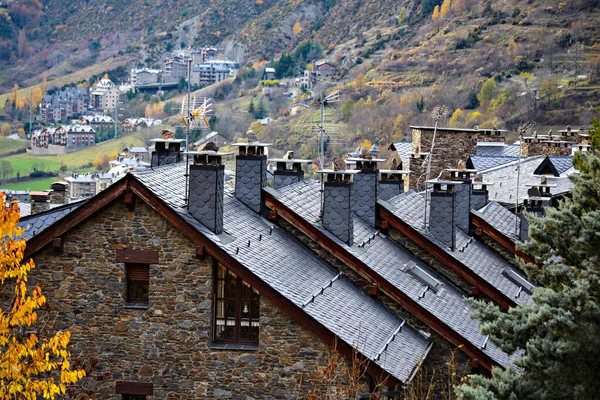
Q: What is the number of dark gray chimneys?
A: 12